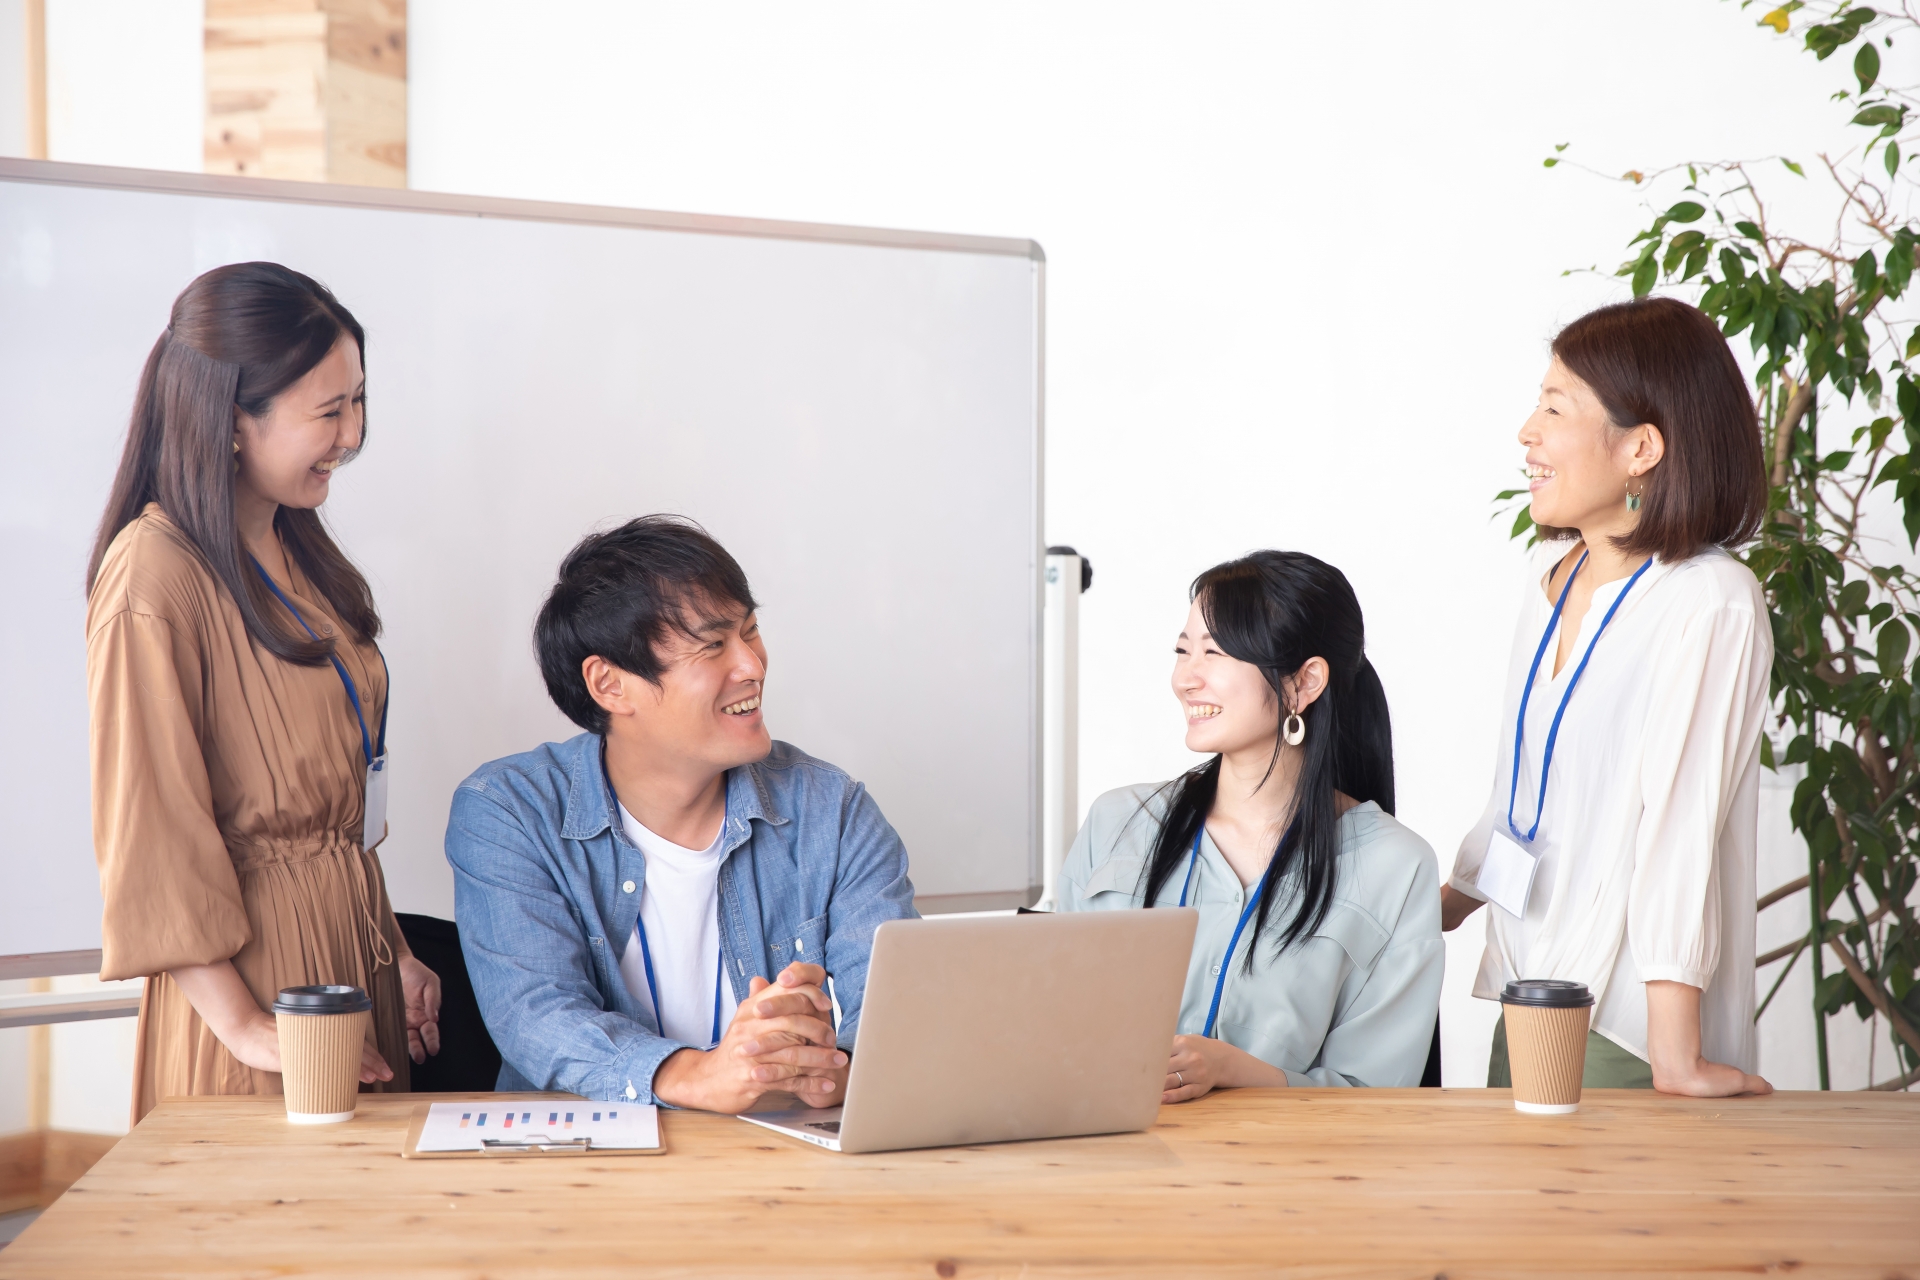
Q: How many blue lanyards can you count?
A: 4